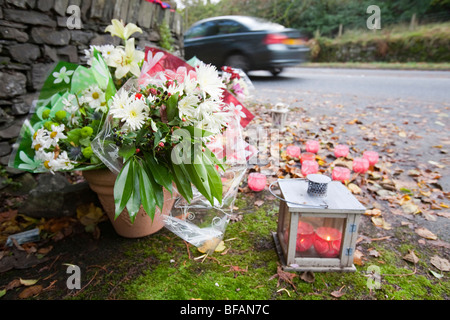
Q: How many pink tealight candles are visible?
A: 11